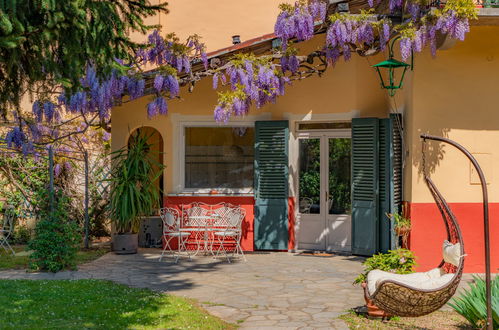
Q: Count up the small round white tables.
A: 1